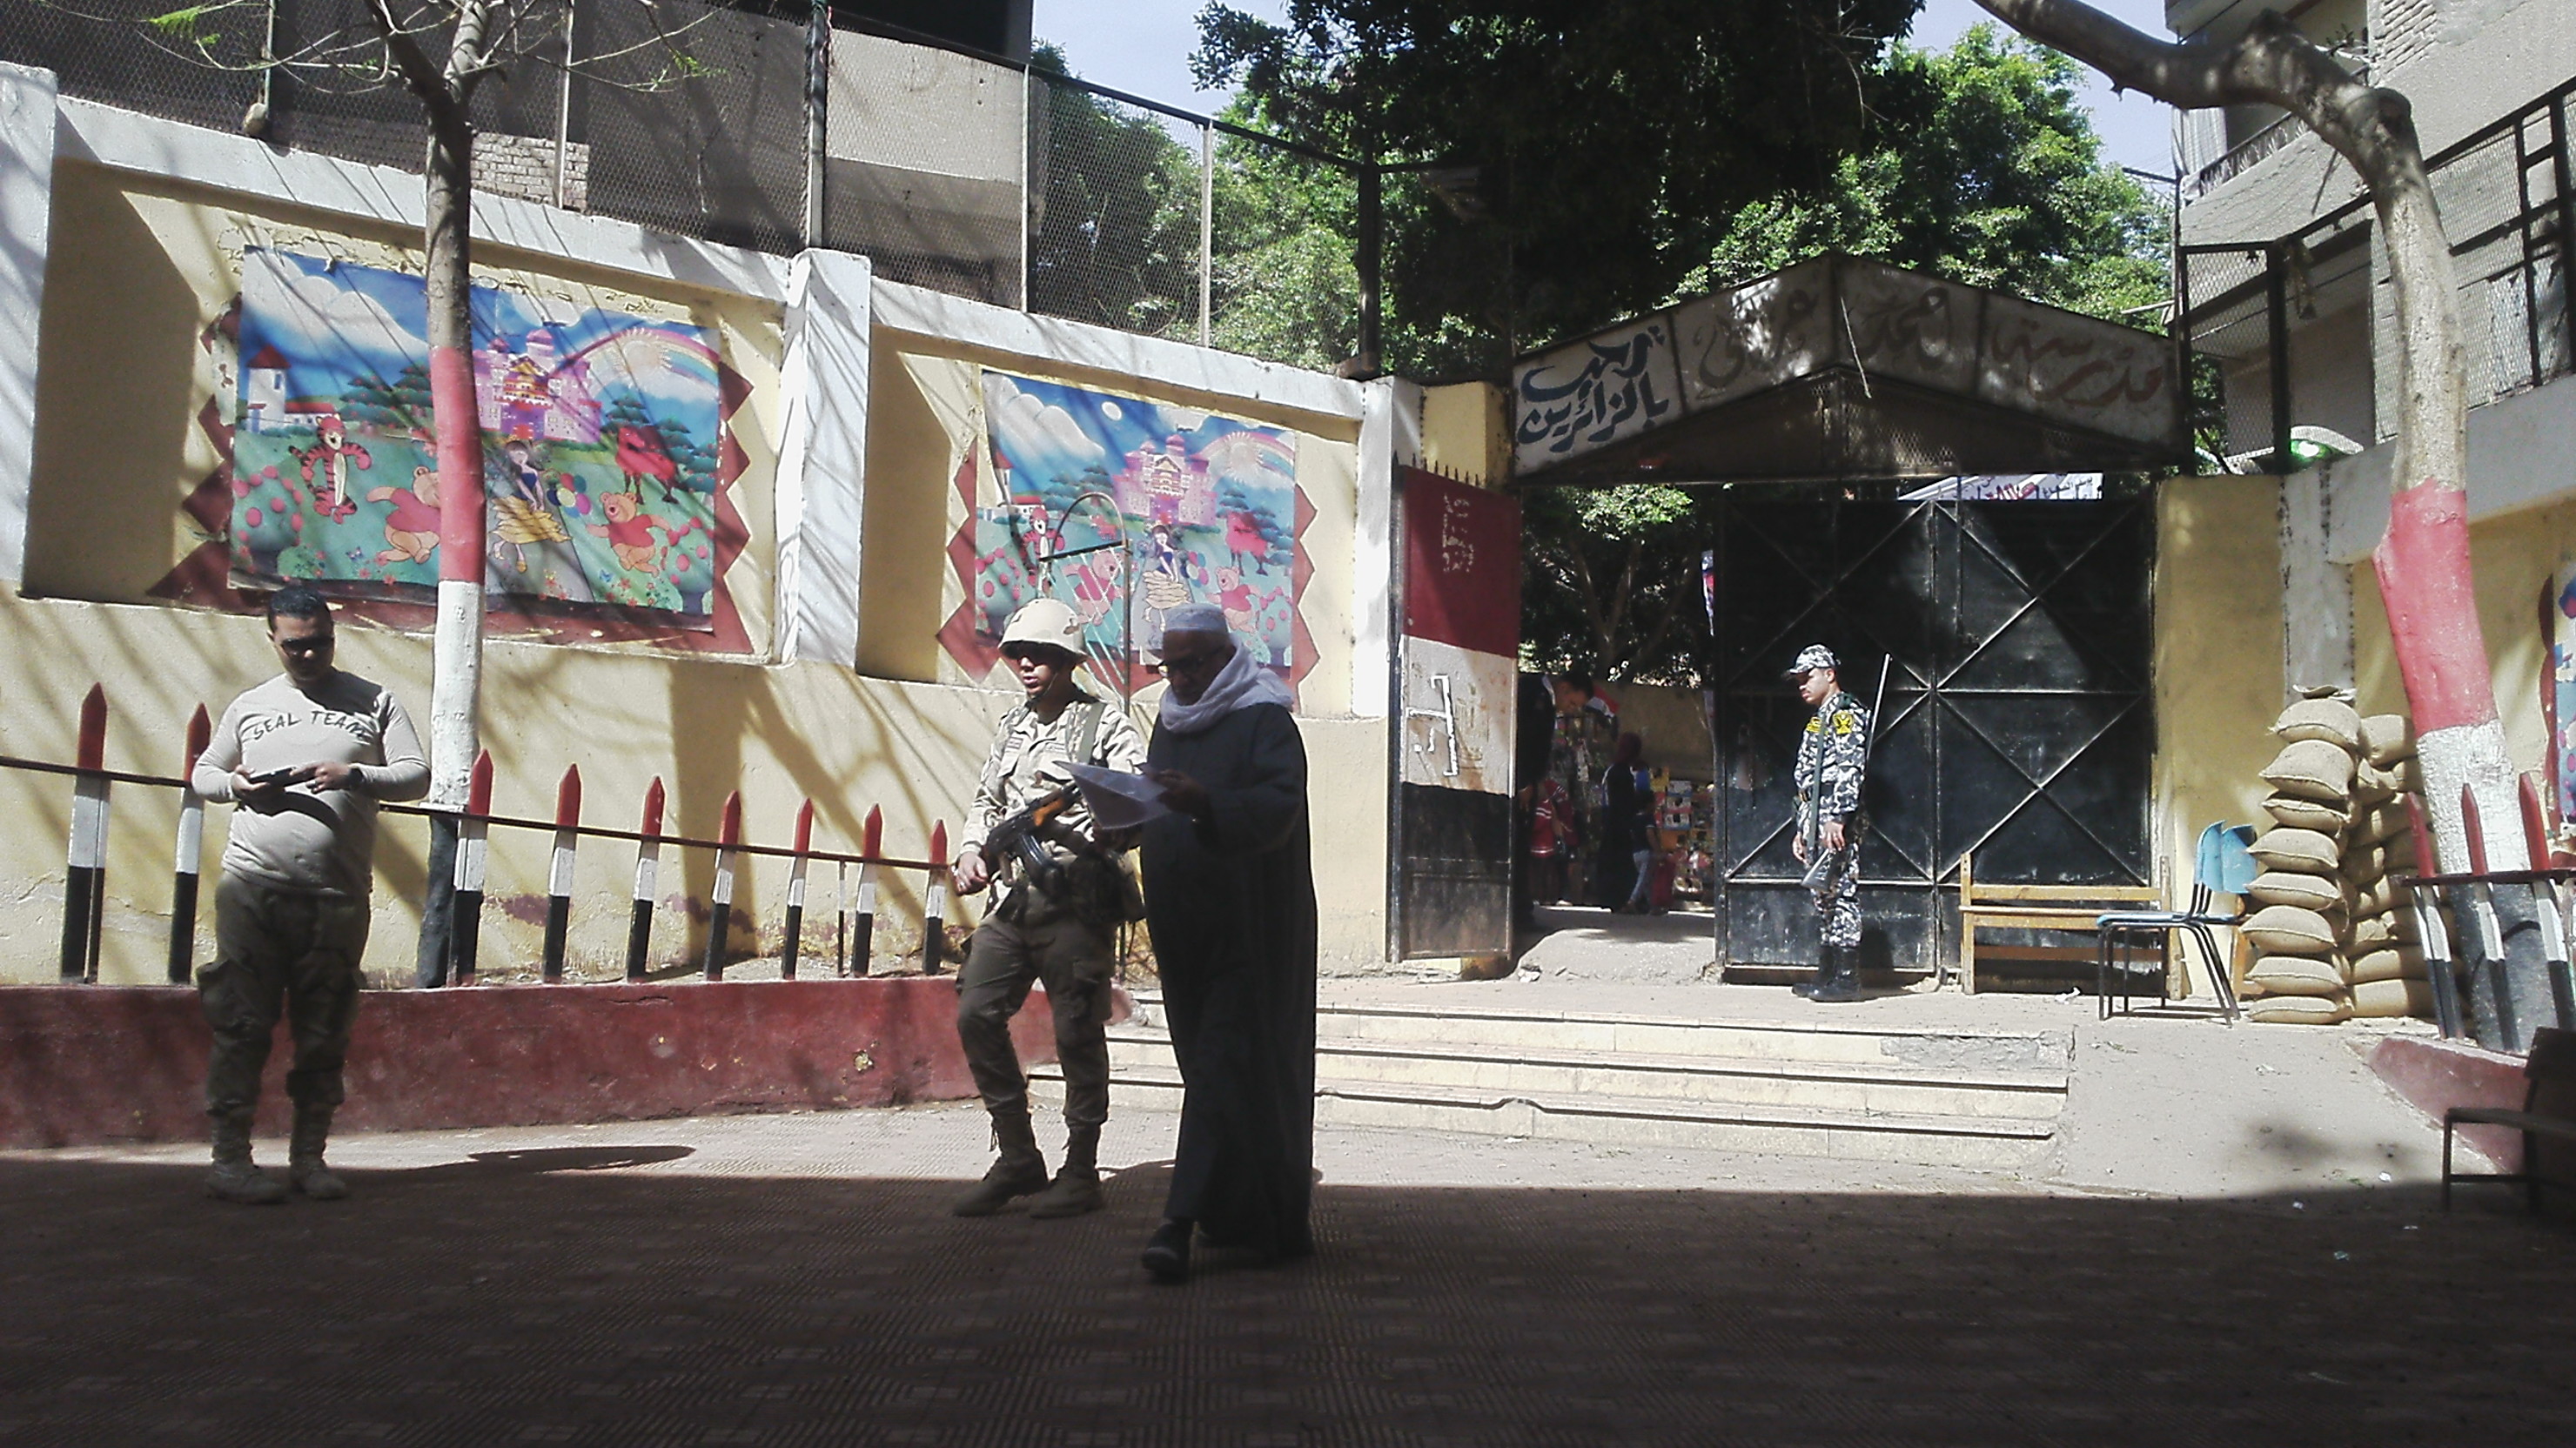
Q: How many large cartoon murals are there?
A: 2